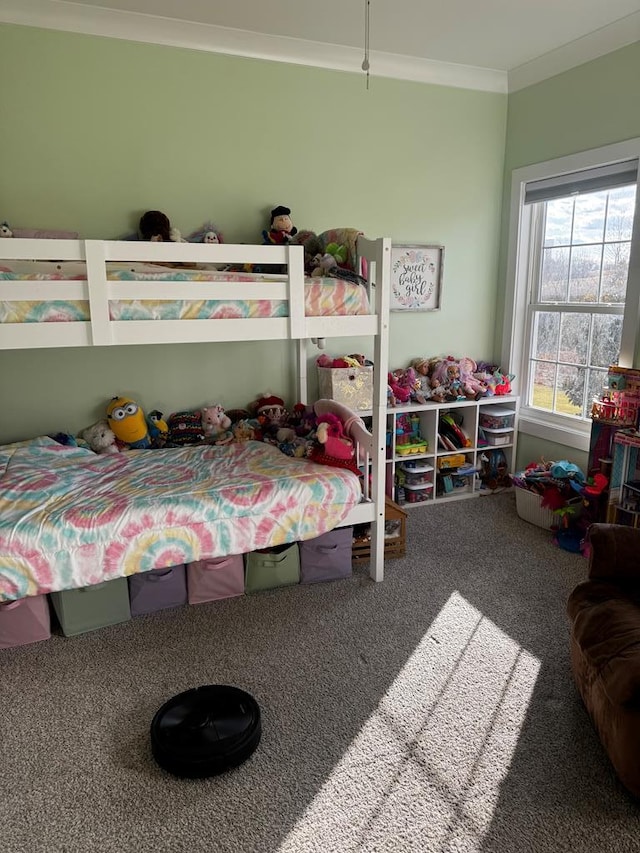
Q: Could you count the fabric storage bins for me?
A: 7